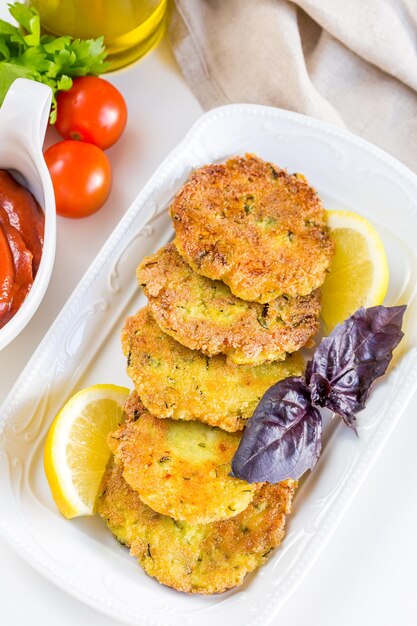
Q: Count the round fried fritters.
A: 5